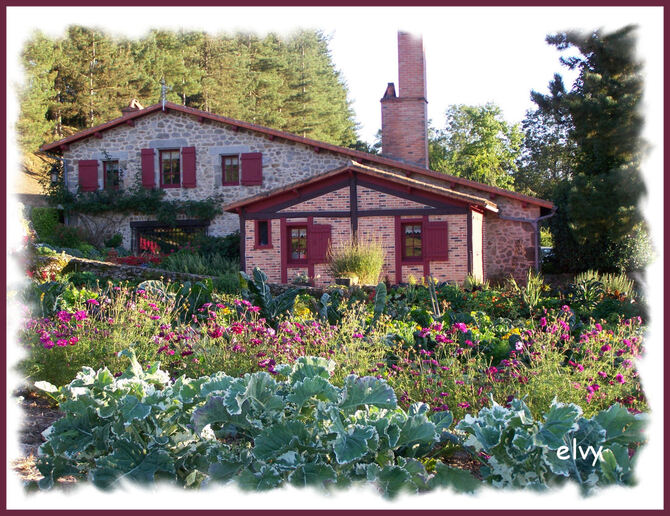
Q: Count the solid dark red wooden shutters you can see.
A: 6